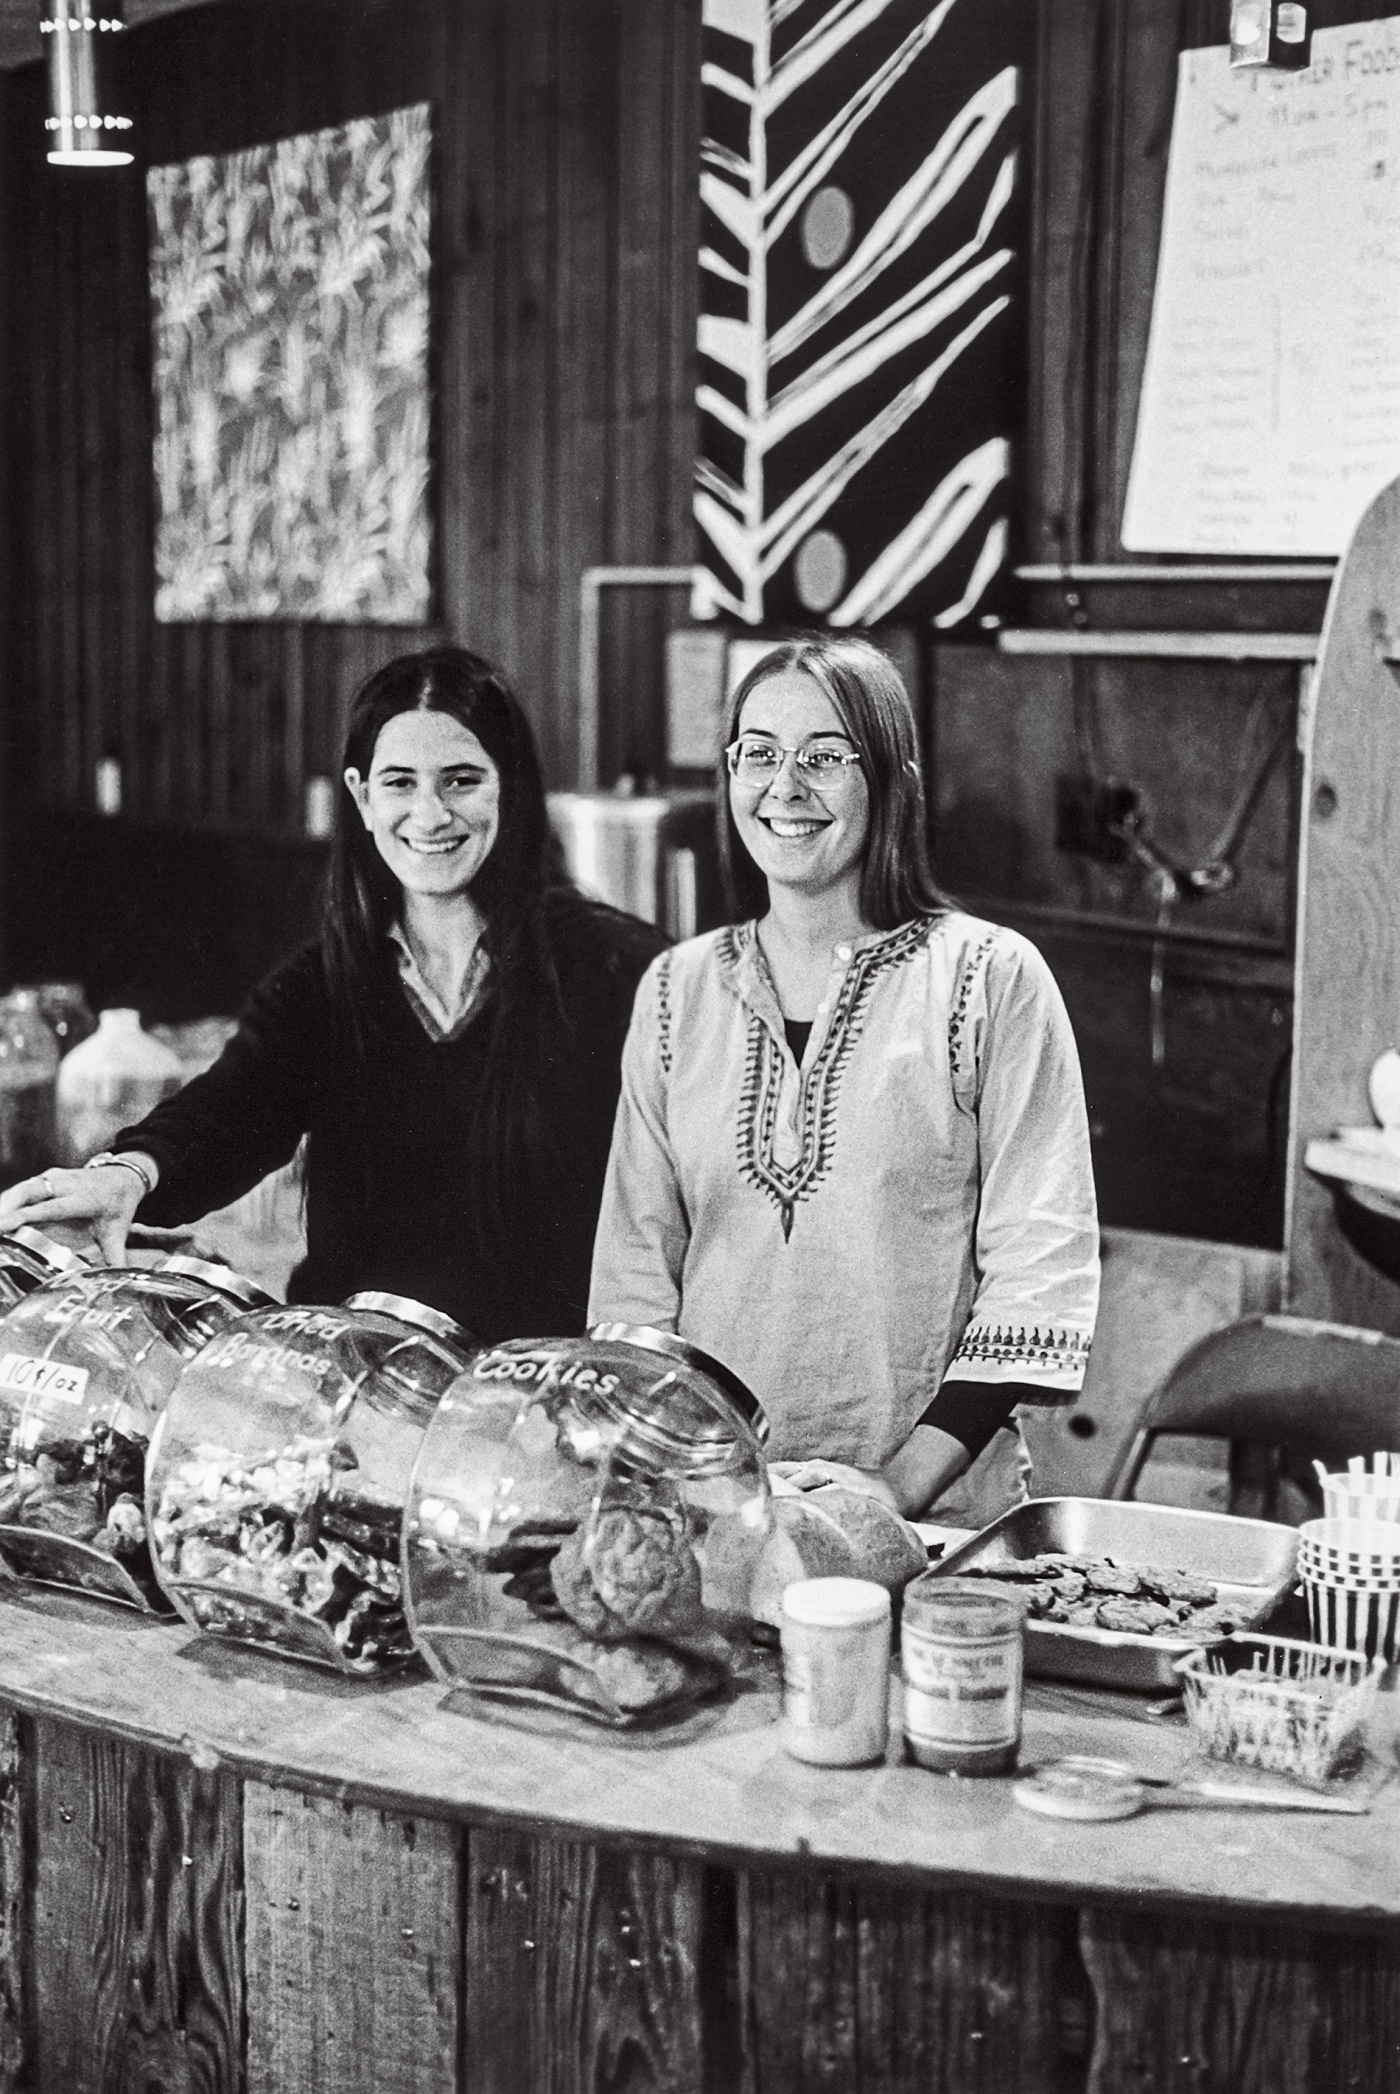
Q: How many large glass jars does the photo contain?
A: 4